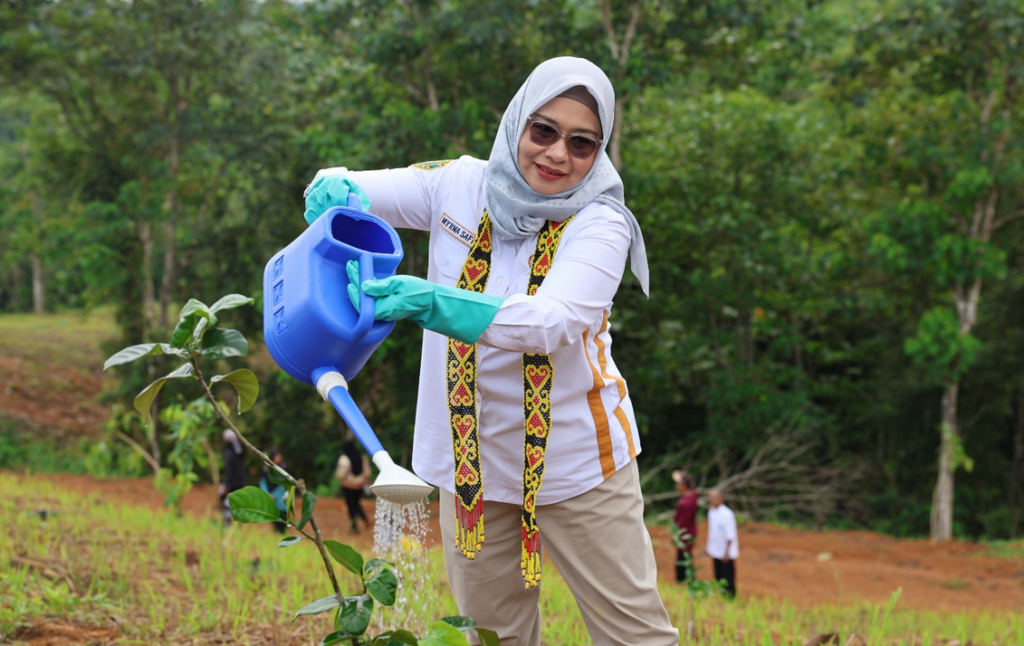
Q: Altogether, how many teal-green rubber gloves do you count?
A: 2